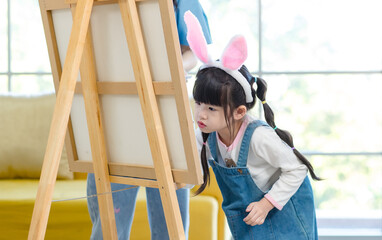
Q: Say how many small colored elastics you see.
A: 5